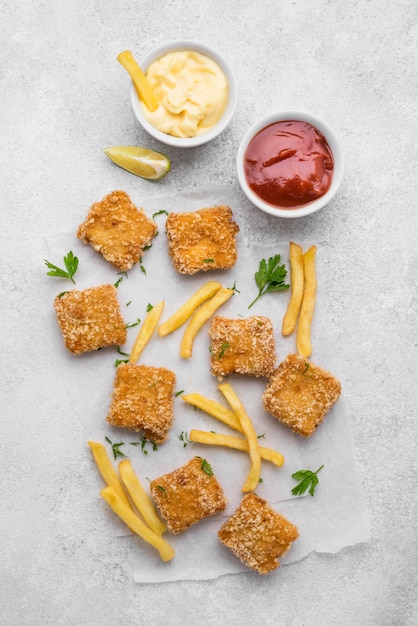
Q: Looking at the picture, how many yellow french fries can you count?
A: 12